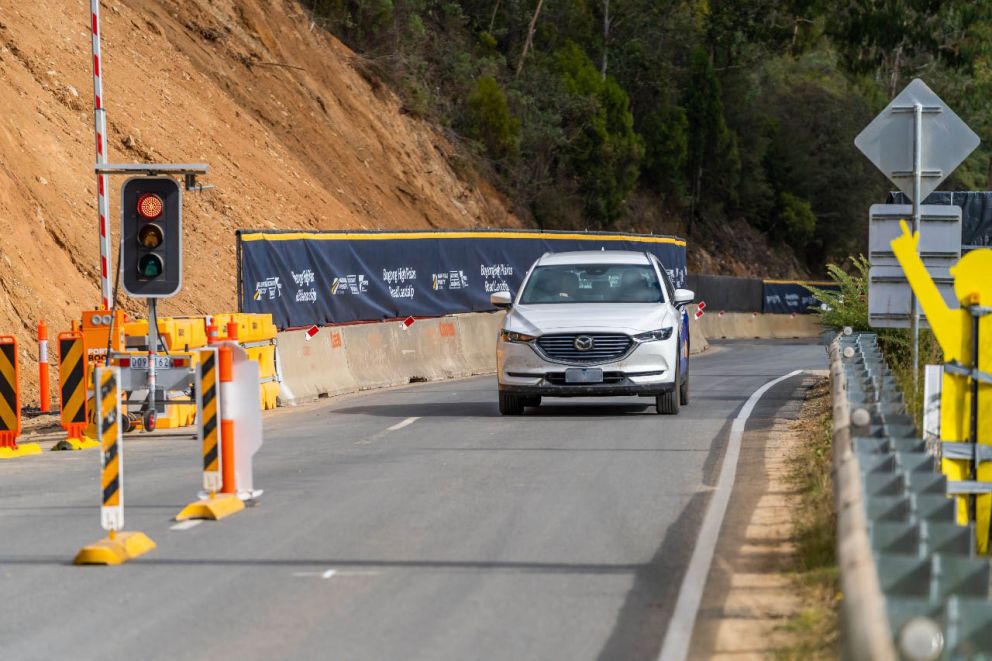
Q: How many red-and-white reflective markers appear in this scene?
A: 7